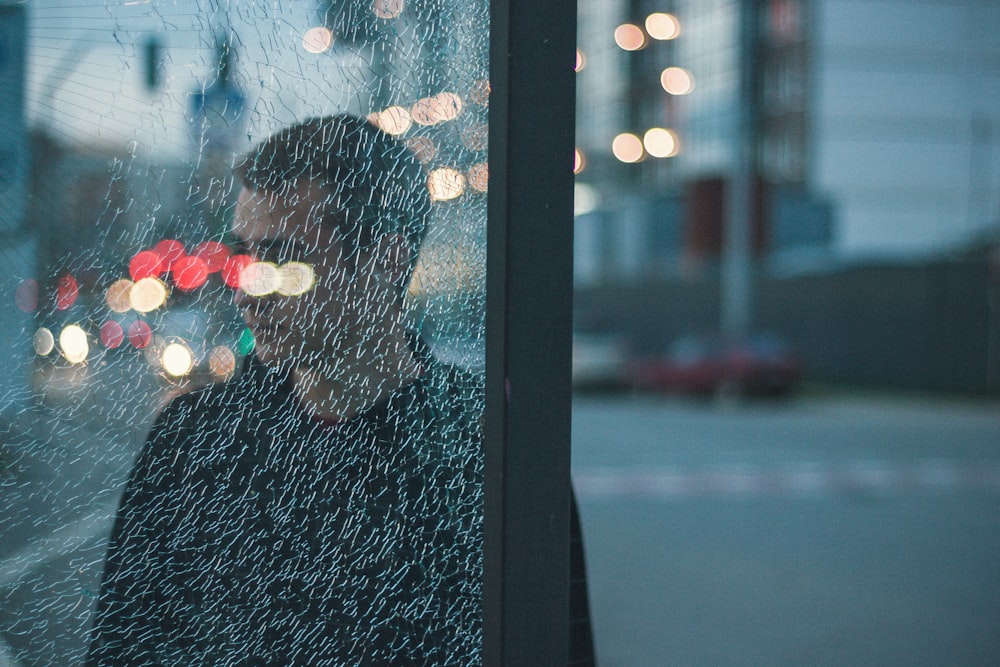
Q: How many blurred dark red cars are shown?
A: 1